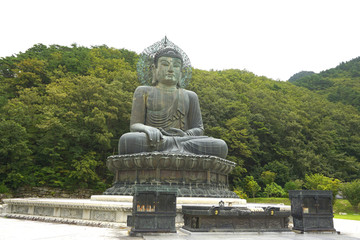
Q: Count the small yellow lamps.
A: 2